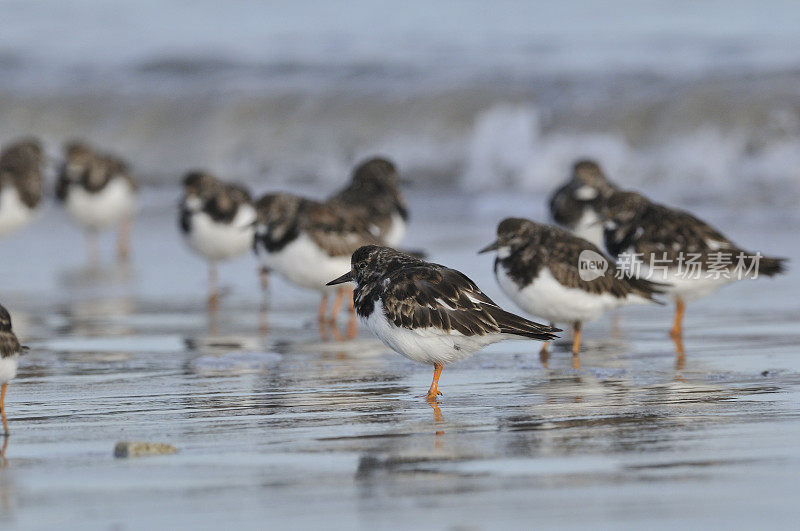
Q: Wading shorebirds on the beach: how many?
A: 10